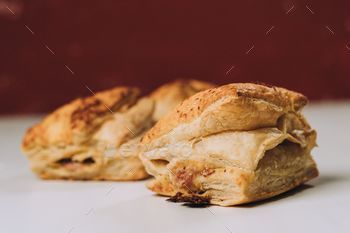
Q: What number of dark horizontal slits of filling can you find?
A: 2